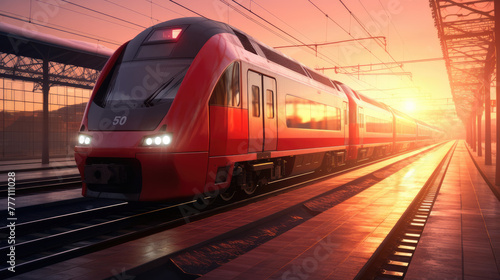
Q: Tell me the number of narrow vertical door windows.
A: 2